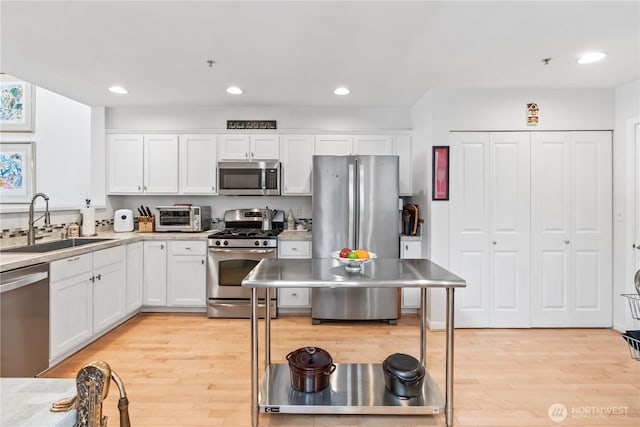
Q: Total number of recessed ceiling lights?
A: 4